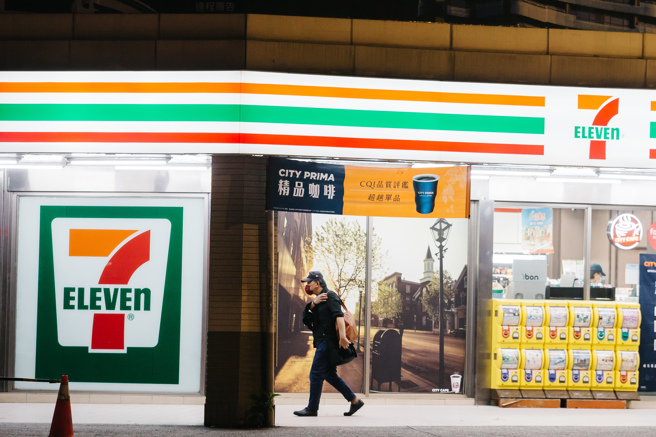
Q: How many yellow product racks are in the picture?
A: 12